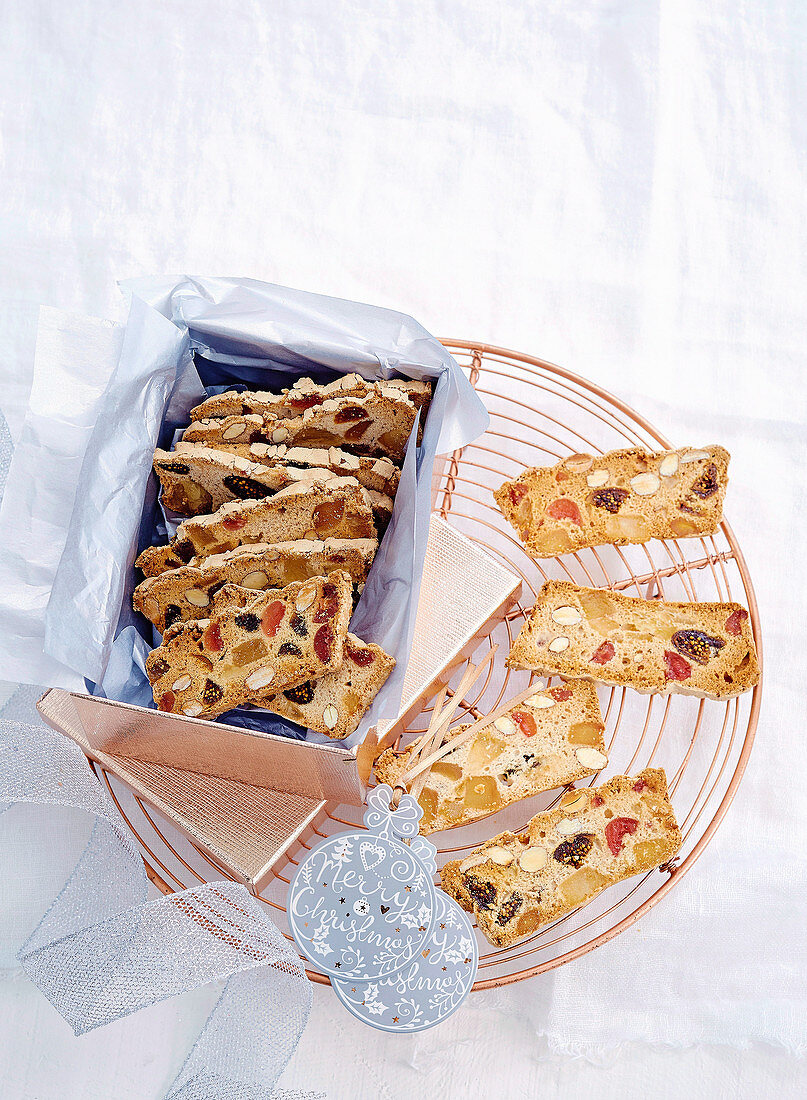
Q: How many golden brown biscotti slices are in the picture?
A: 12